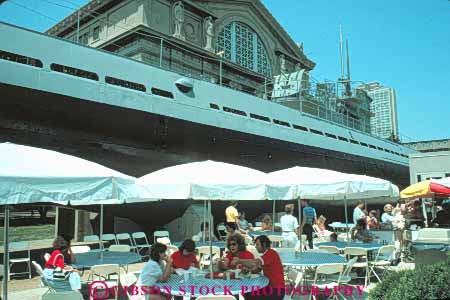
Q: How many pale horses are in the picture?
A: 0